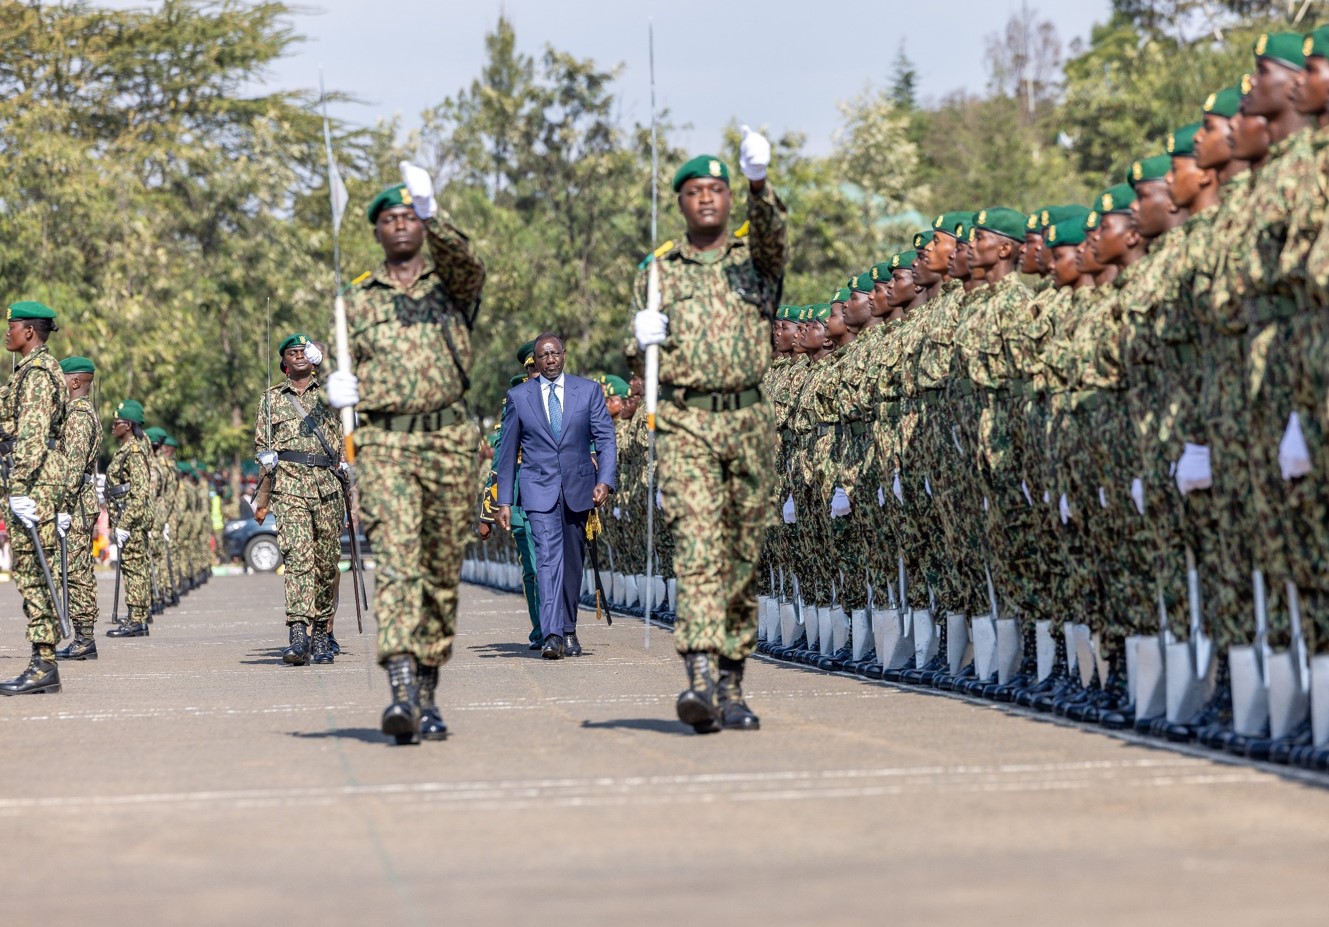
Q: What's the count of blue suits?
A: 1